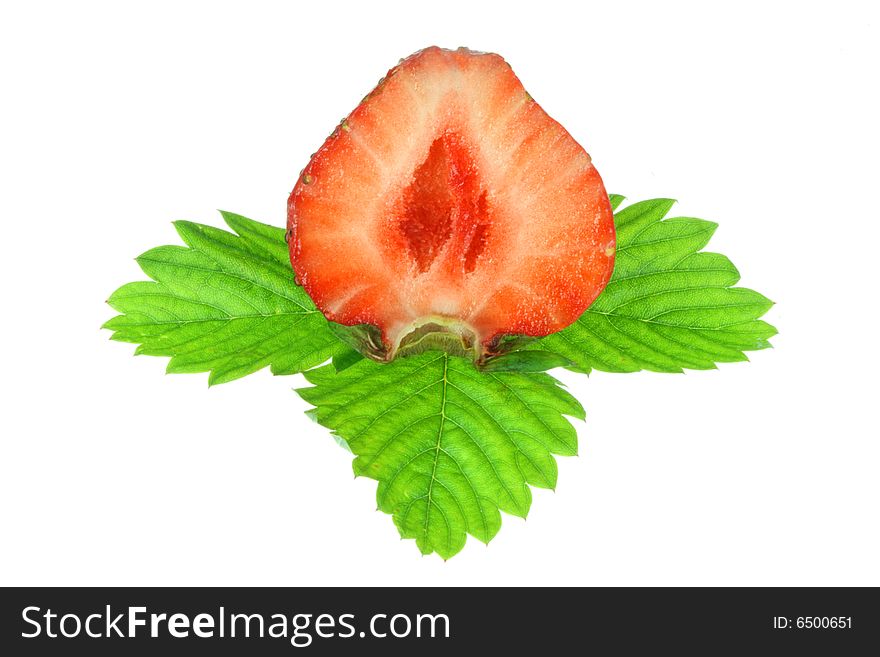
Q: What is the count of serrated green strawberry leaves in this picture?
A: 3